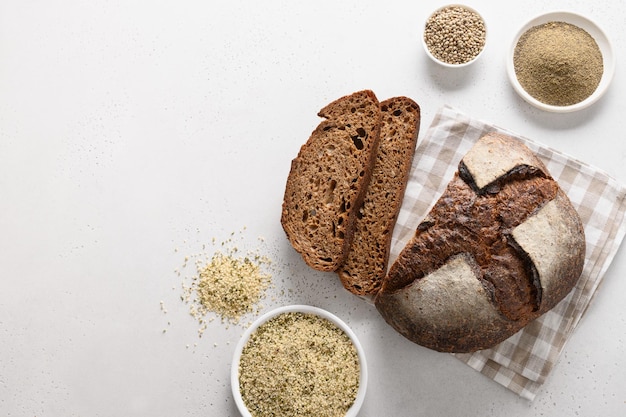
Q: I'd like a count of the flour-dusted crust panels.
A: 3